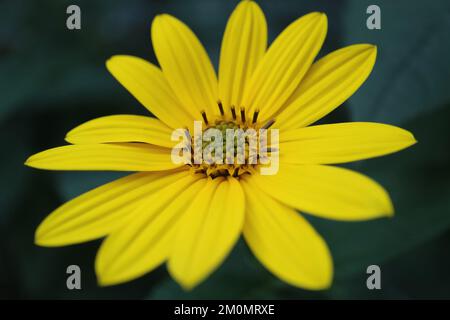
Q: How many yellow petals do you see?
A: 13